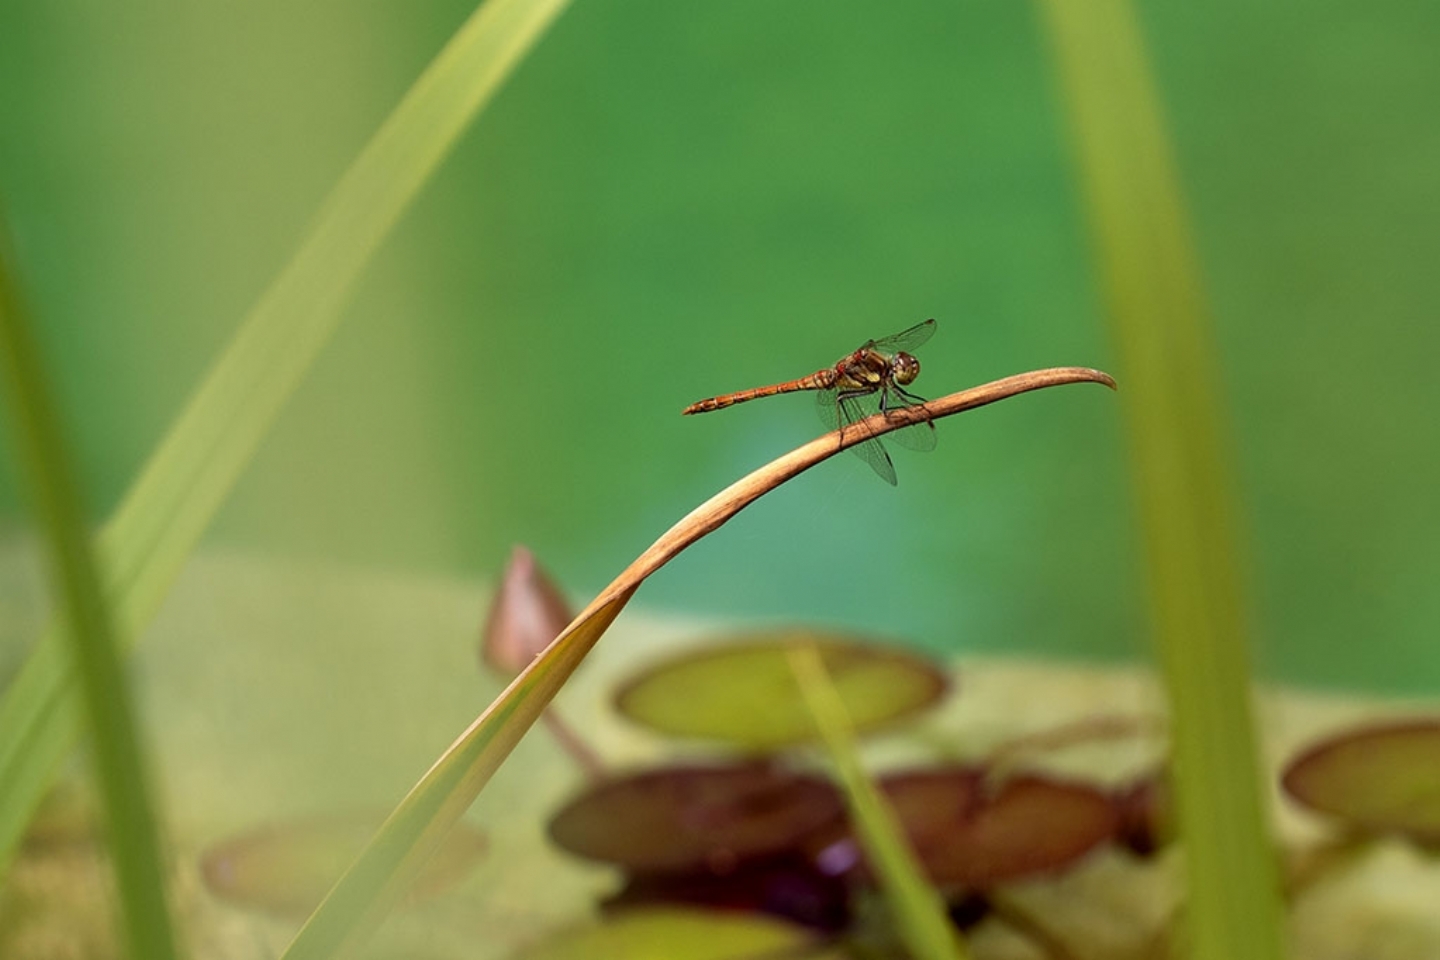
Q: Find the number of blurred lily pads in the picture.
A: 6